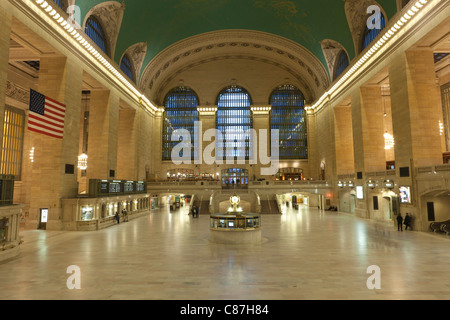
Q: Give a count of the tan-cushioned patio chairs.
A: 0